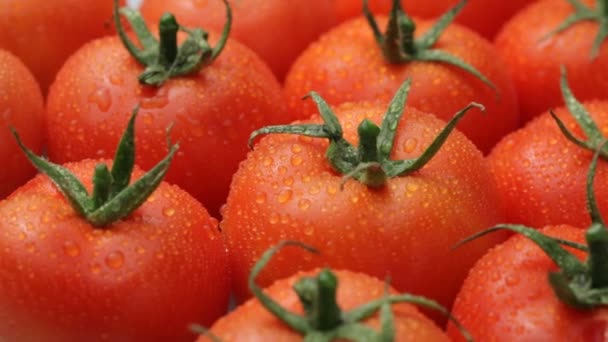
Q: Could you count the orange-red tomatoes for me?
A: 12